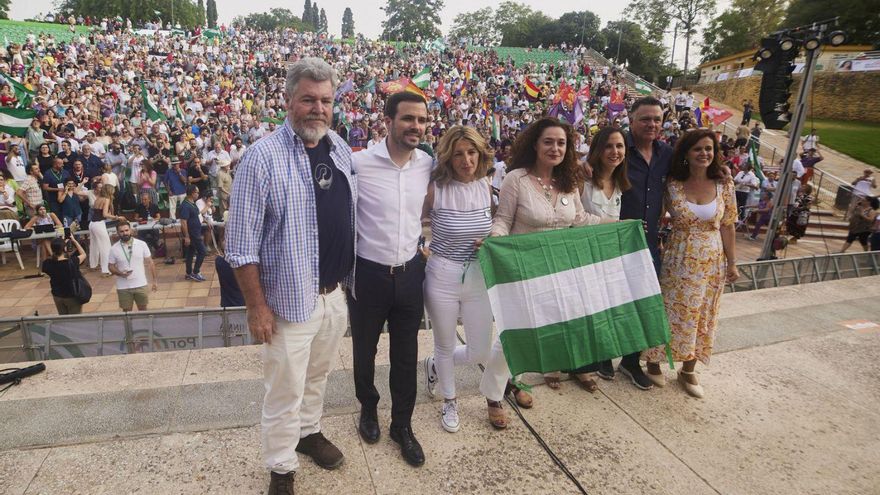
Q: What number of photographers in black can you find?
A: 1